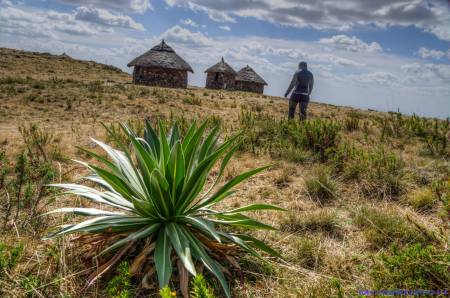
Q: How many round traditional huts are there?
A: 3